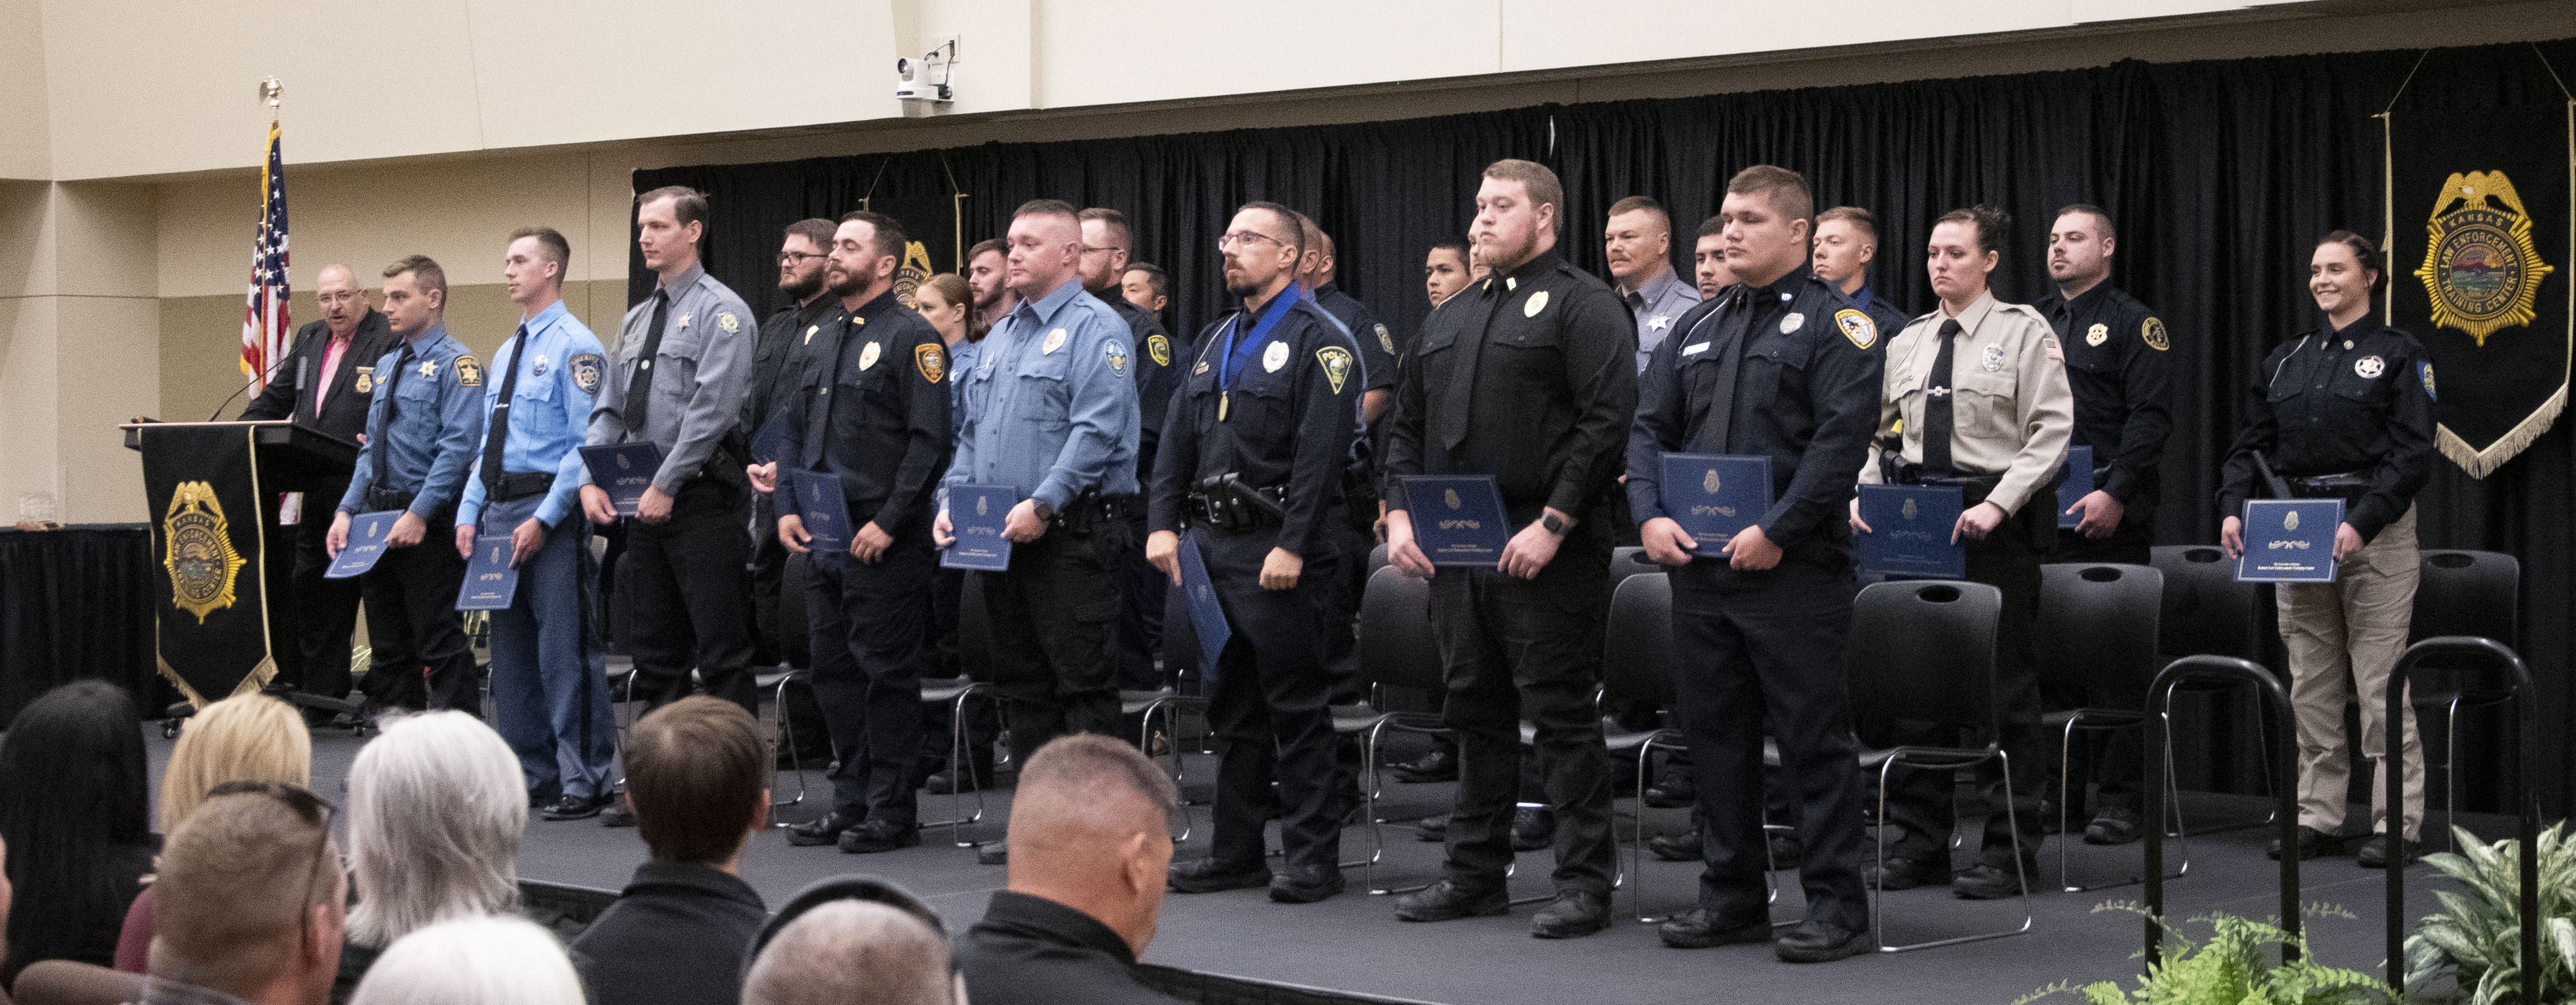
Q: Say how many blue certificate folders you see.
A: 12